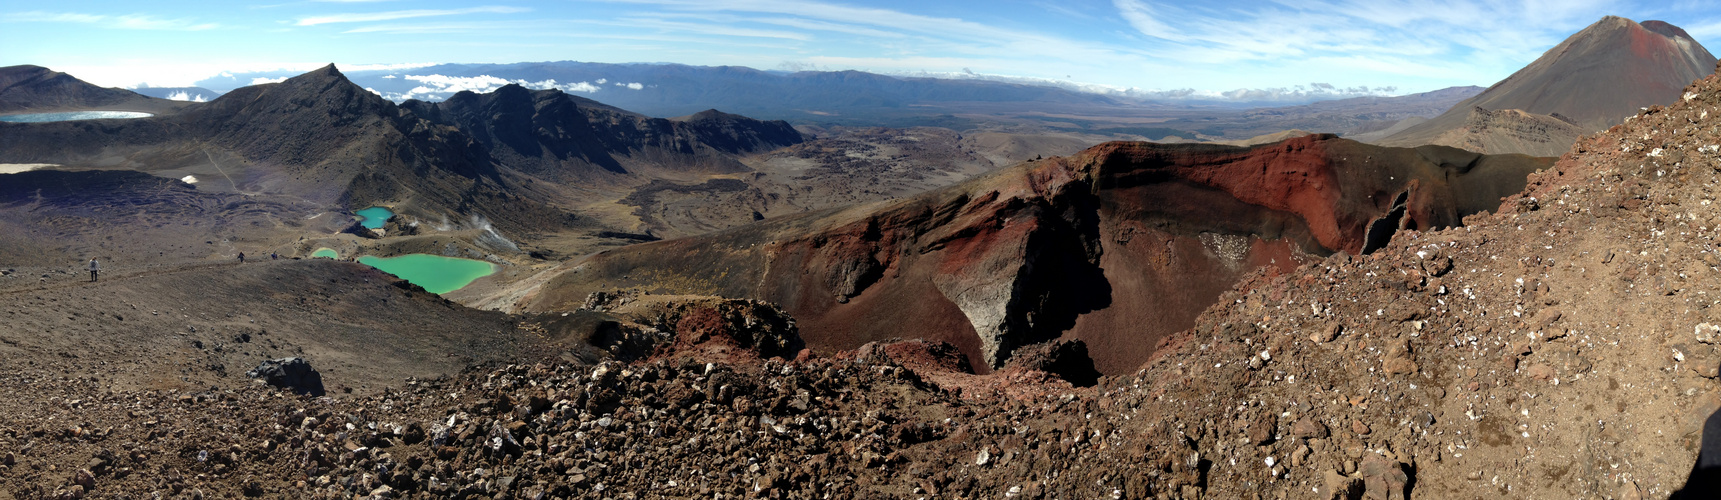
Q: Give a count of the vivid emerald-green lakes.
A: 3